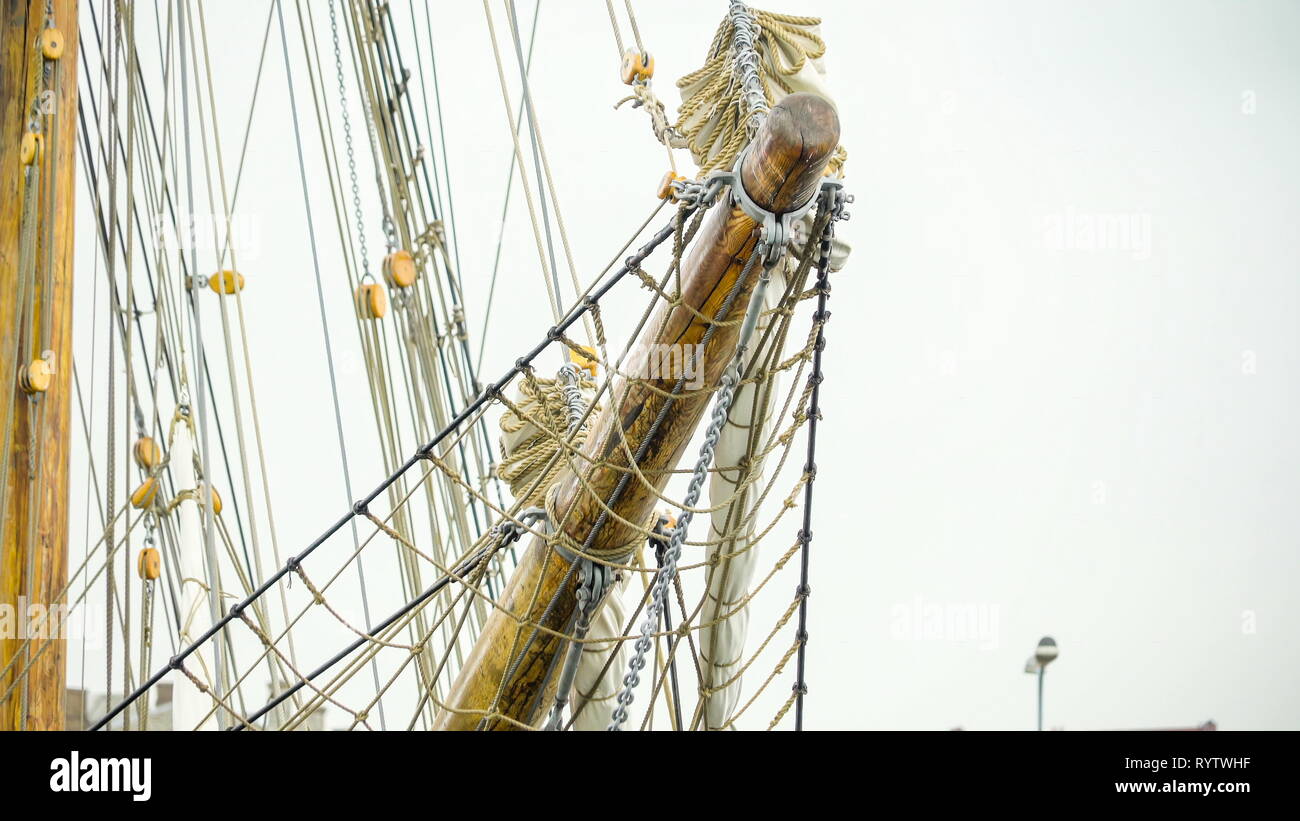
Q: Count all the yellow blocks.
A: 13